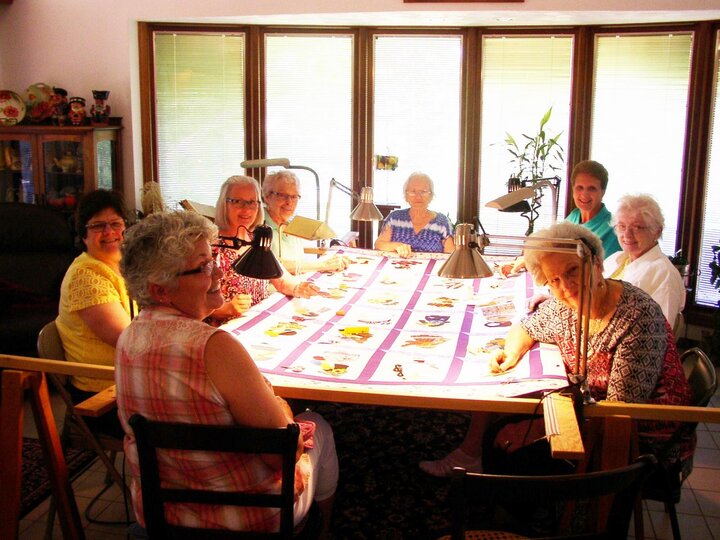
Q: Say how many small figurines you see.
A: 3